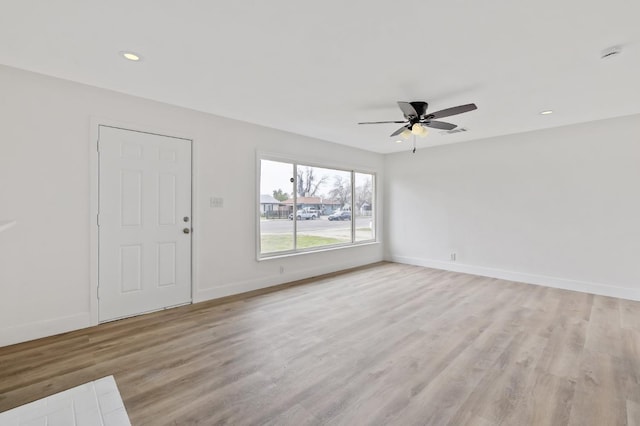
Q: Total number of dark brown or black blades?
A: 5